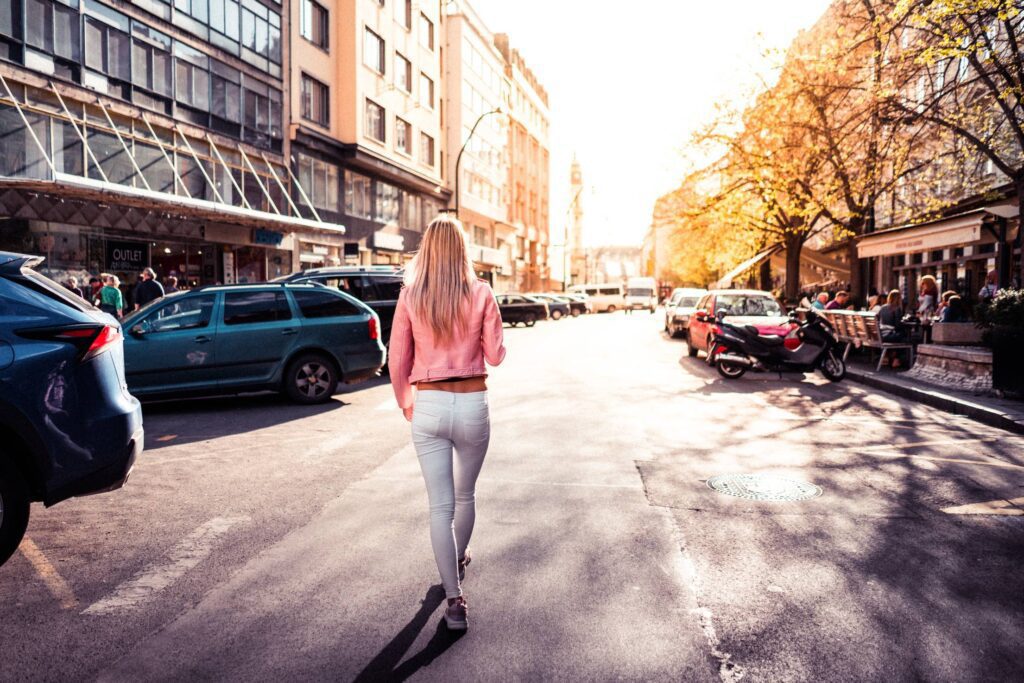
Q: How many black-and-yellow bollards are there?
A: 0